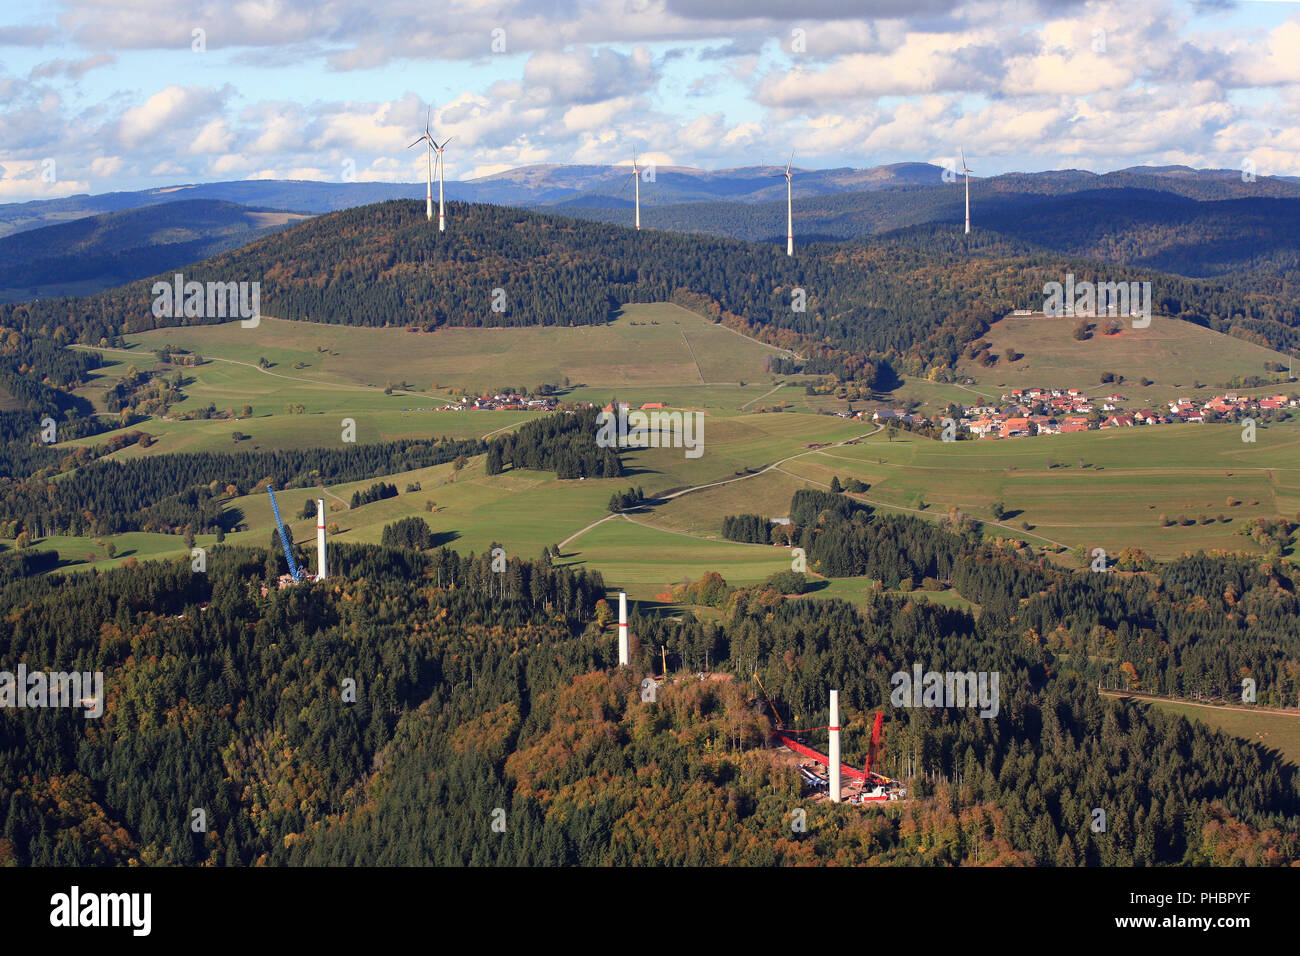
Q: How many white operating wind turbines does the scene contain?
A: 5